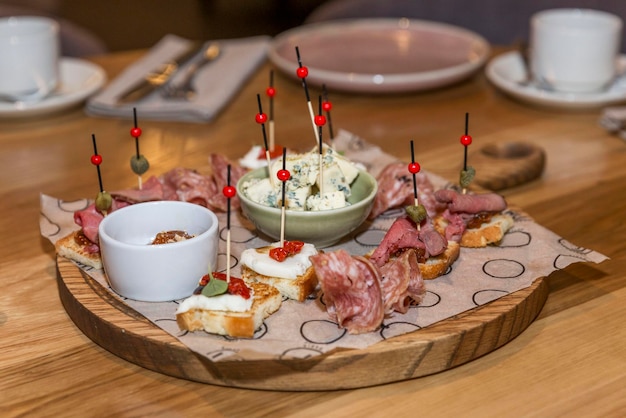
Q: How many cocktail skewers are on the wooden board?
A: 11